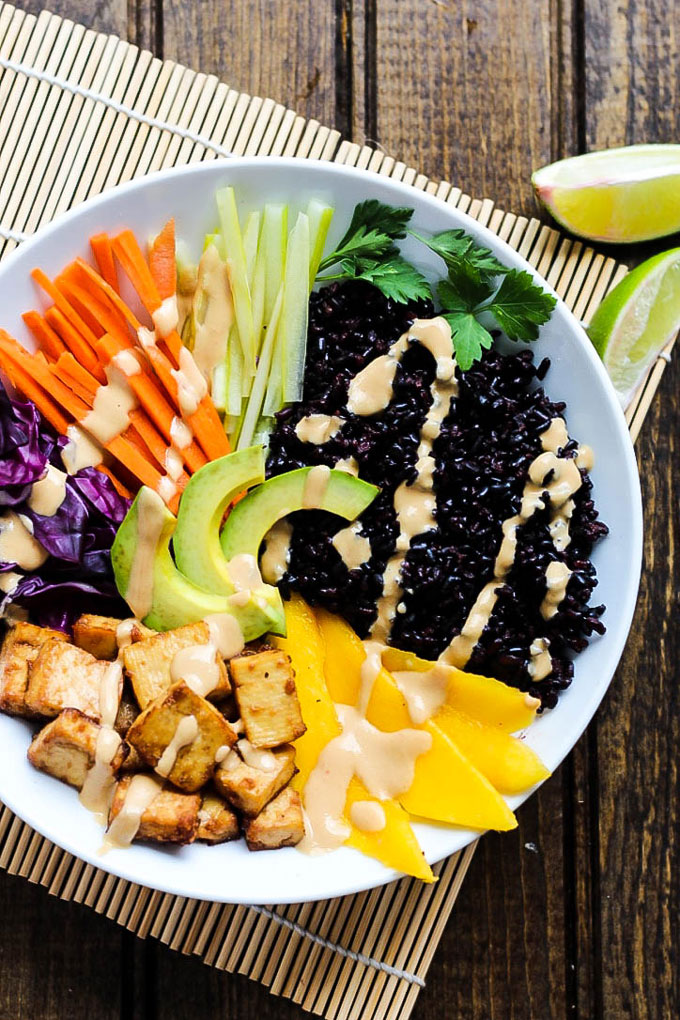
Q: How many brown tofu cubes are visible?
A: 11